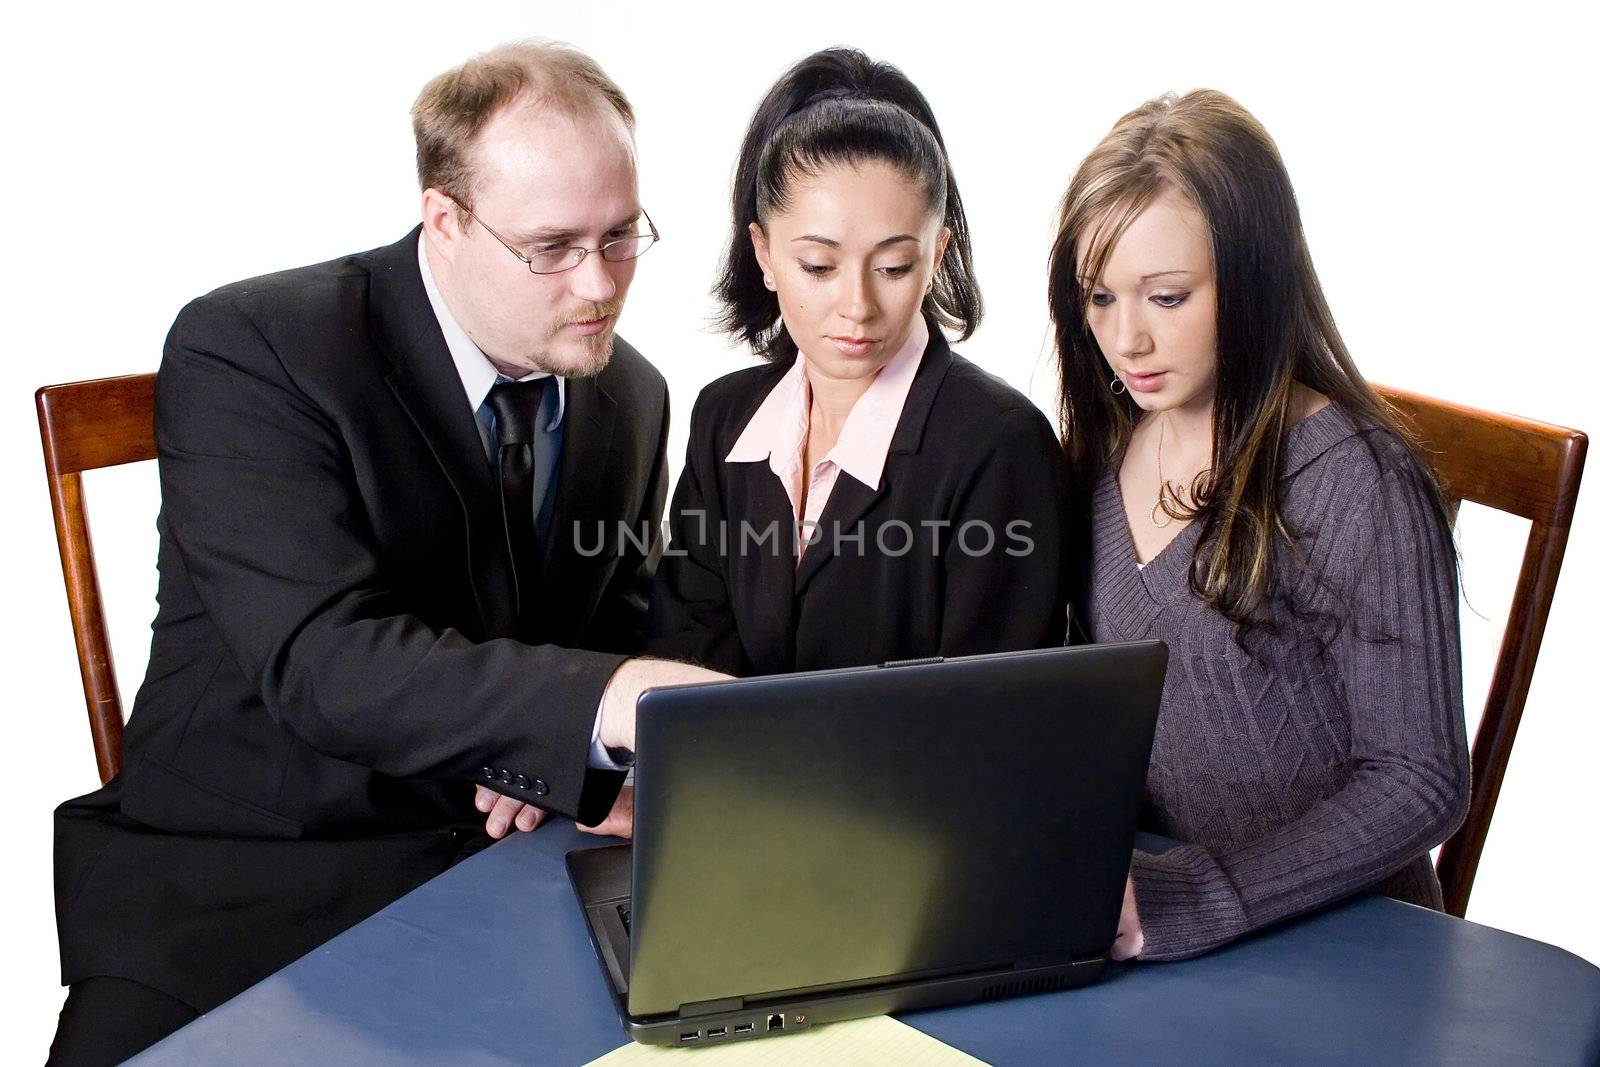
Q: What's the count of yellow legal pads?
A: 1